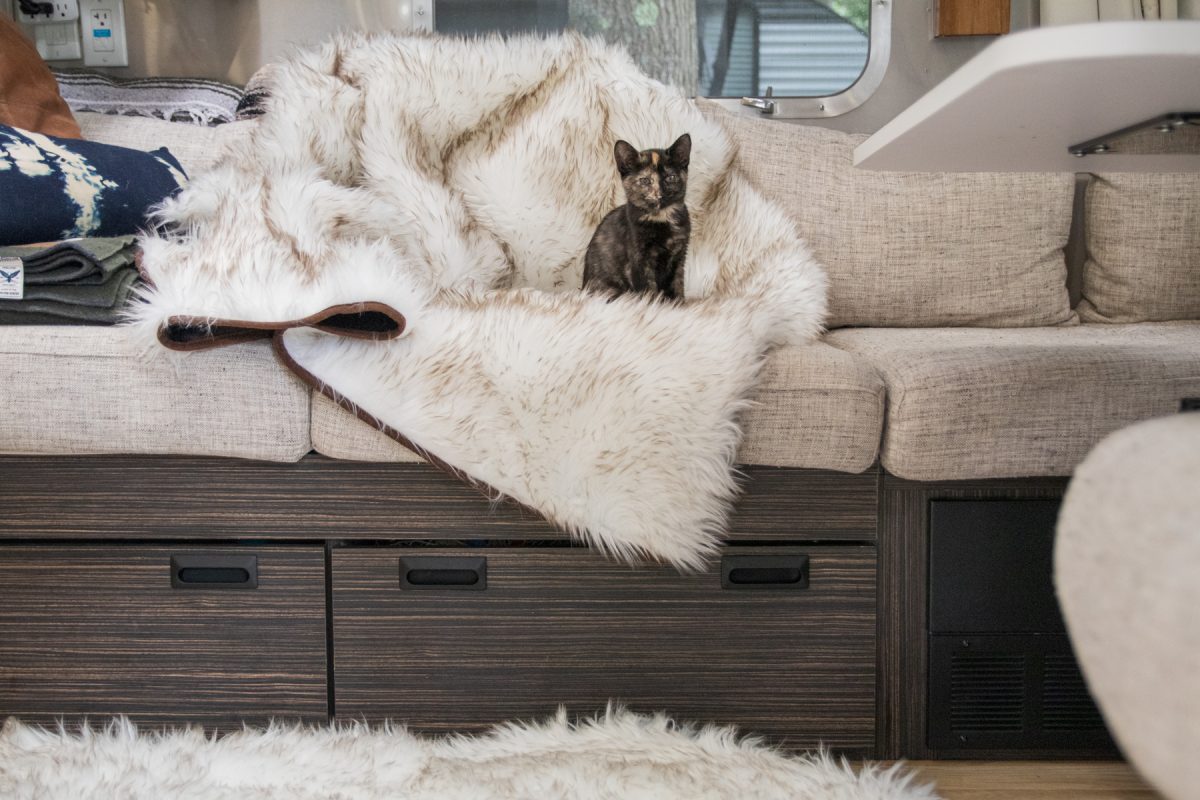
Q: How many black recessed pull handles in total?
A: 3